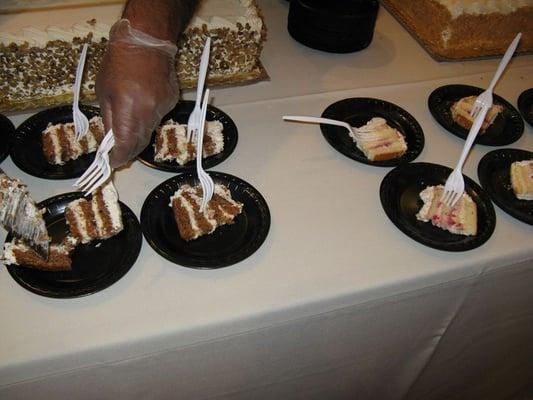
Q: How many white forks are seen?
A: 7